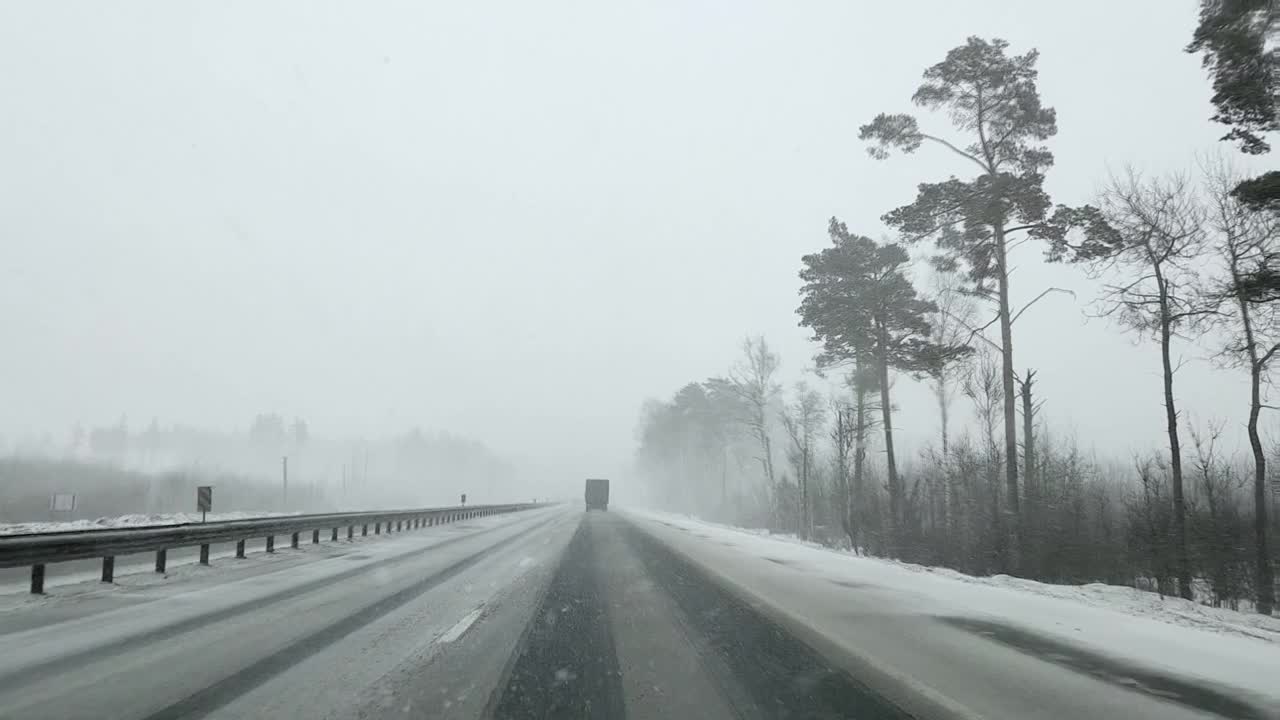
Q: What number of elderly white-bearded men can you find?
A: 0